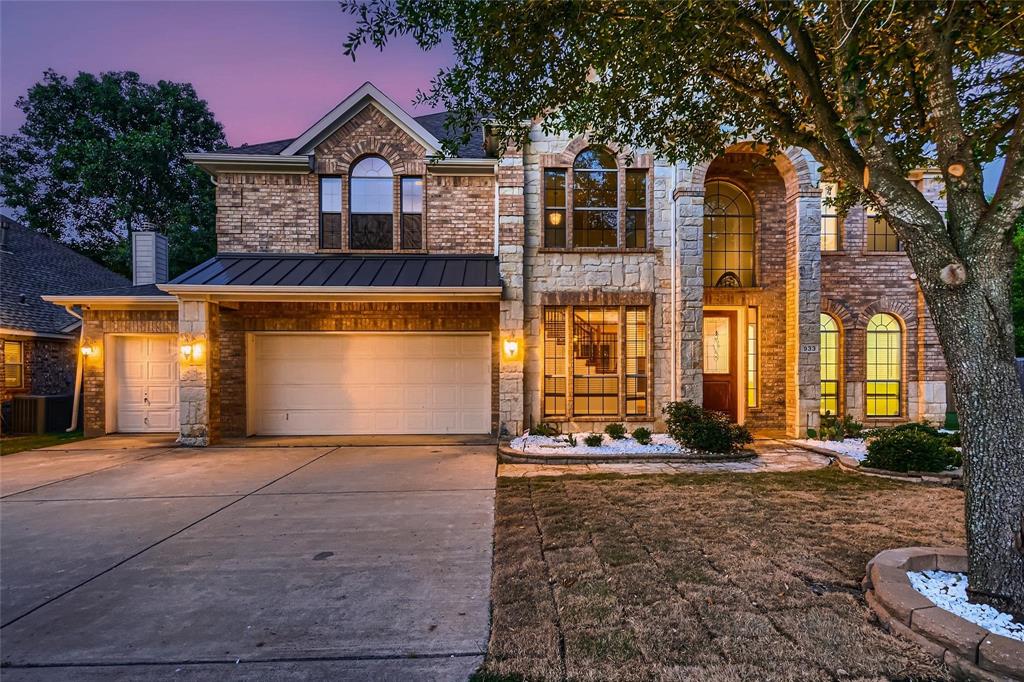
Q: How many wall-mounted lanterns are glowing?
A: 3